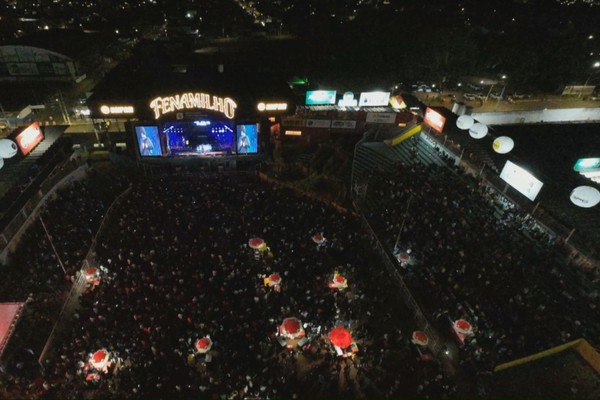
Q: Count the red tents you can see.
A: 12